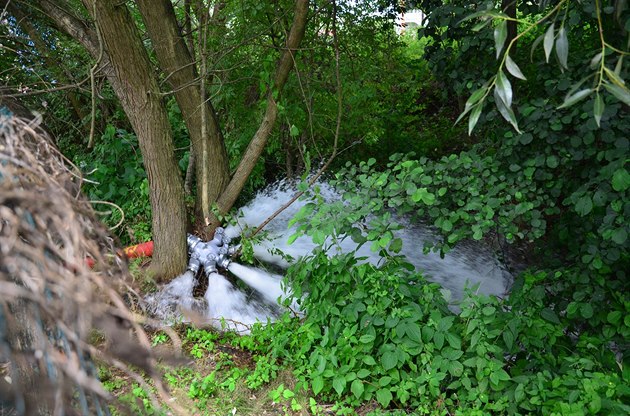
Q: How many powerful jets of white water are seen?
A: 5